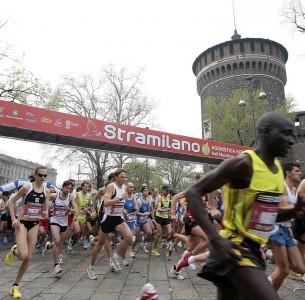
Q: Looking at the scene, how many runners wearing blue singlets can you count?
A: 2